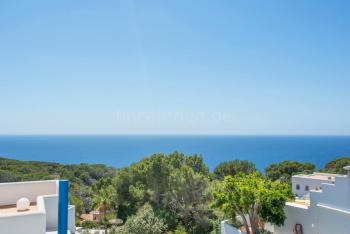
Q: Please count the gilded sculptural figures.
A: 0